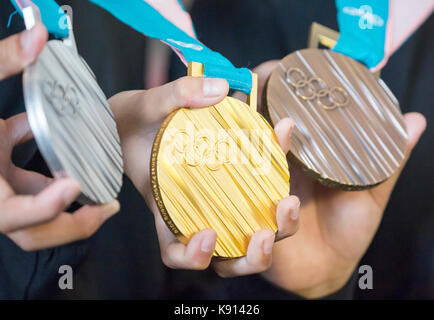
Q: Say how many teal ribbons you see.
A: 3